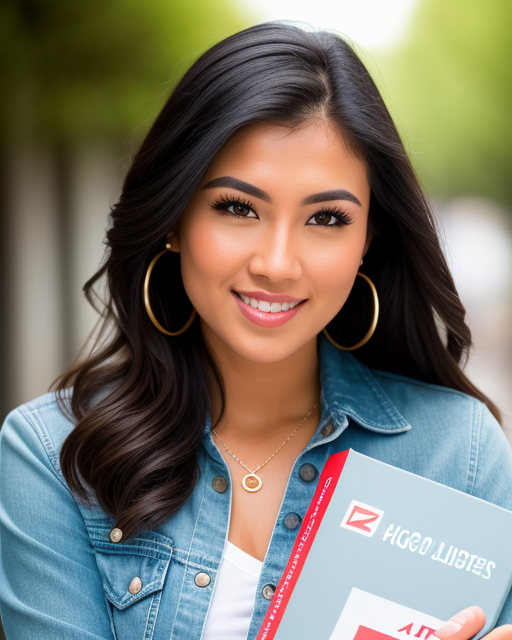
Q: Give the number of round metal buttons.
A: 8